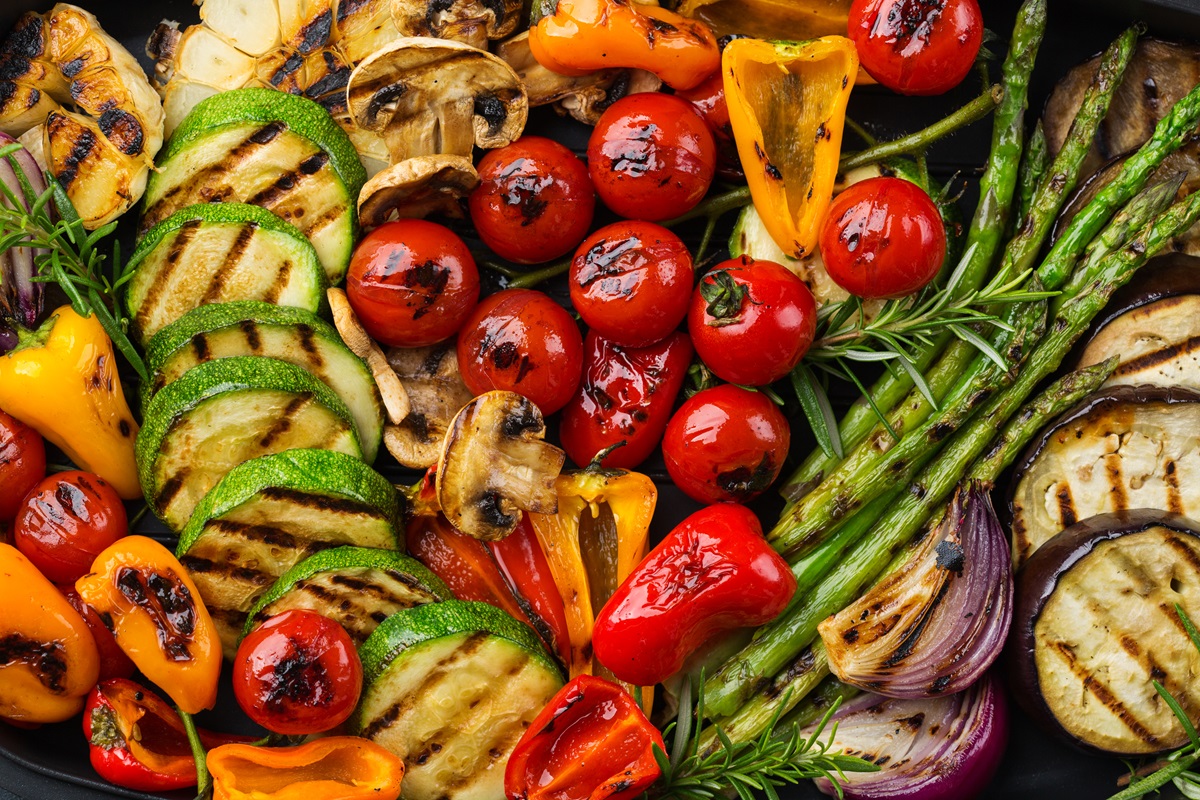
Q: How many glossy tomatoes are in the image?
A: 12